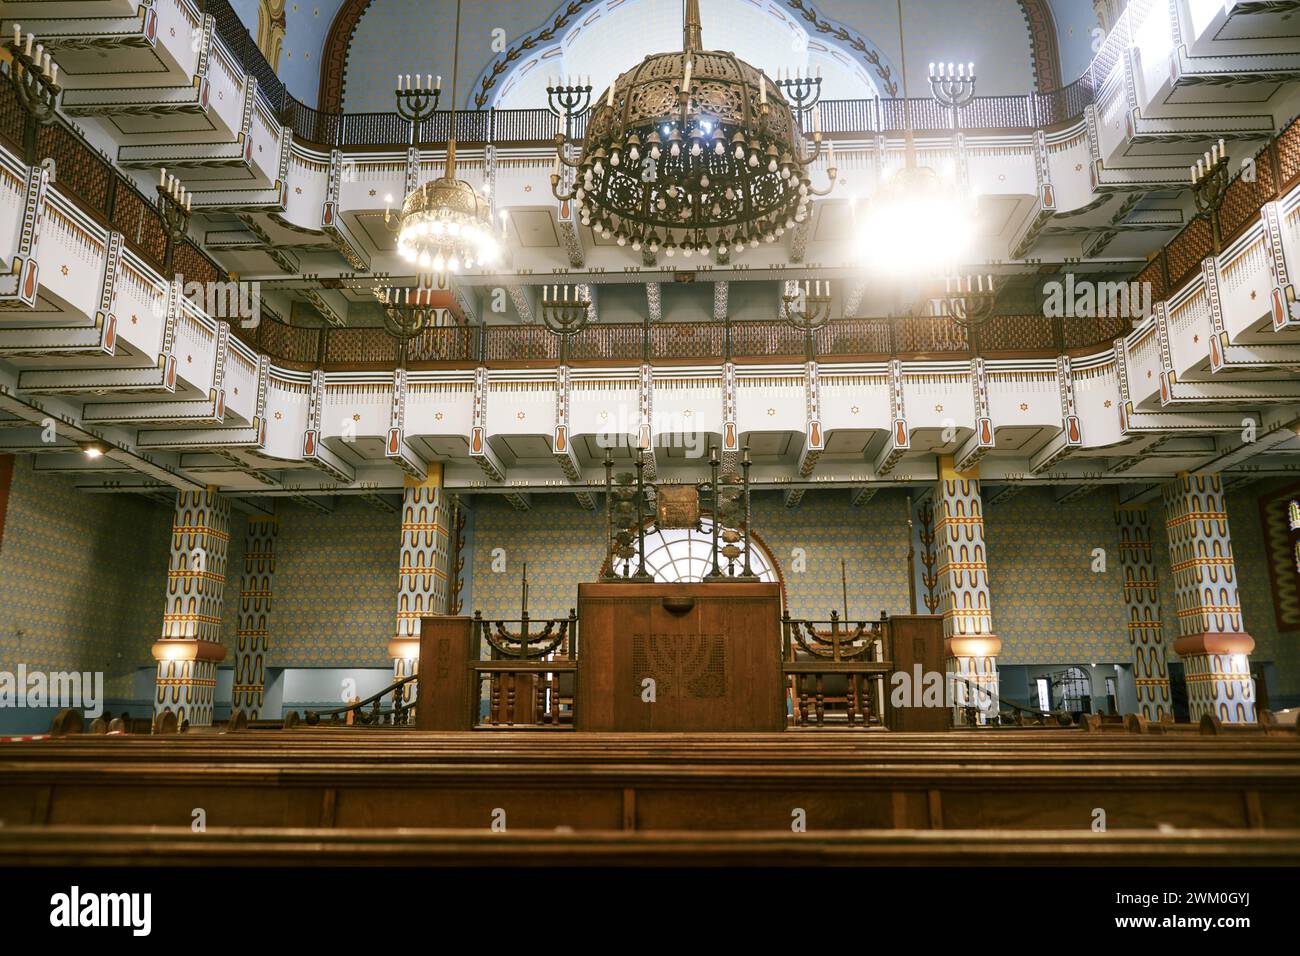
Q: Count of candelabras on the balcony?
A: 11